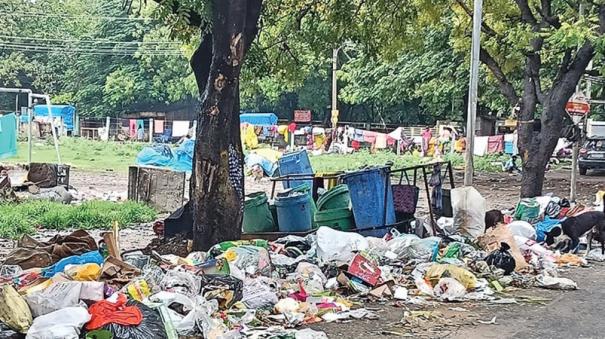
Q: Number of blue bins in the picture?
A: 3